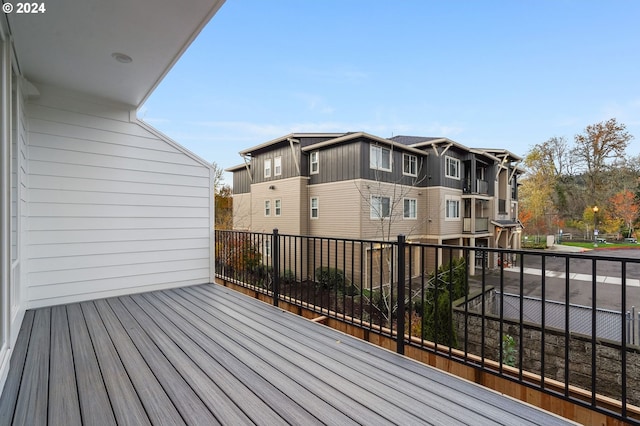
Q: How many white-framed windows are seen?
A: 12